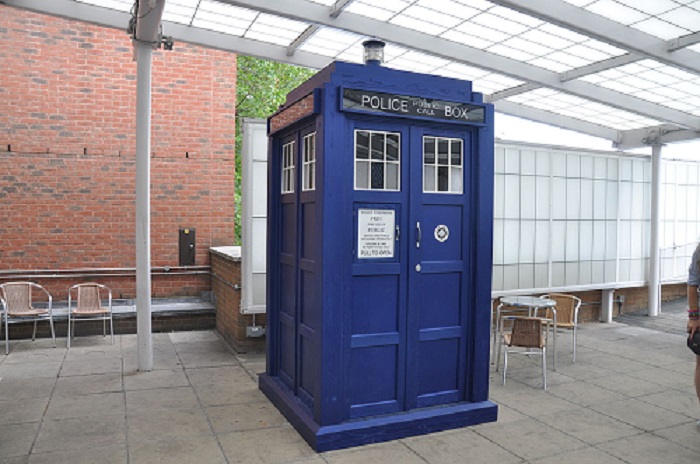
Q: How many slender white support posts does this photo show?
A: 2